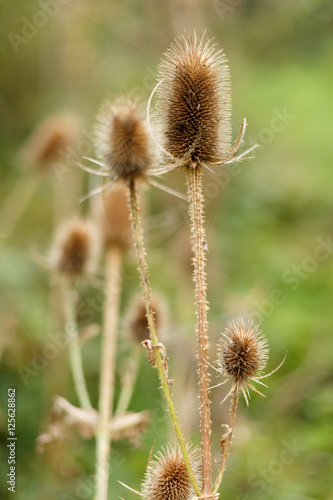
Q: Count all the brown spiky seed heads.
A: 8